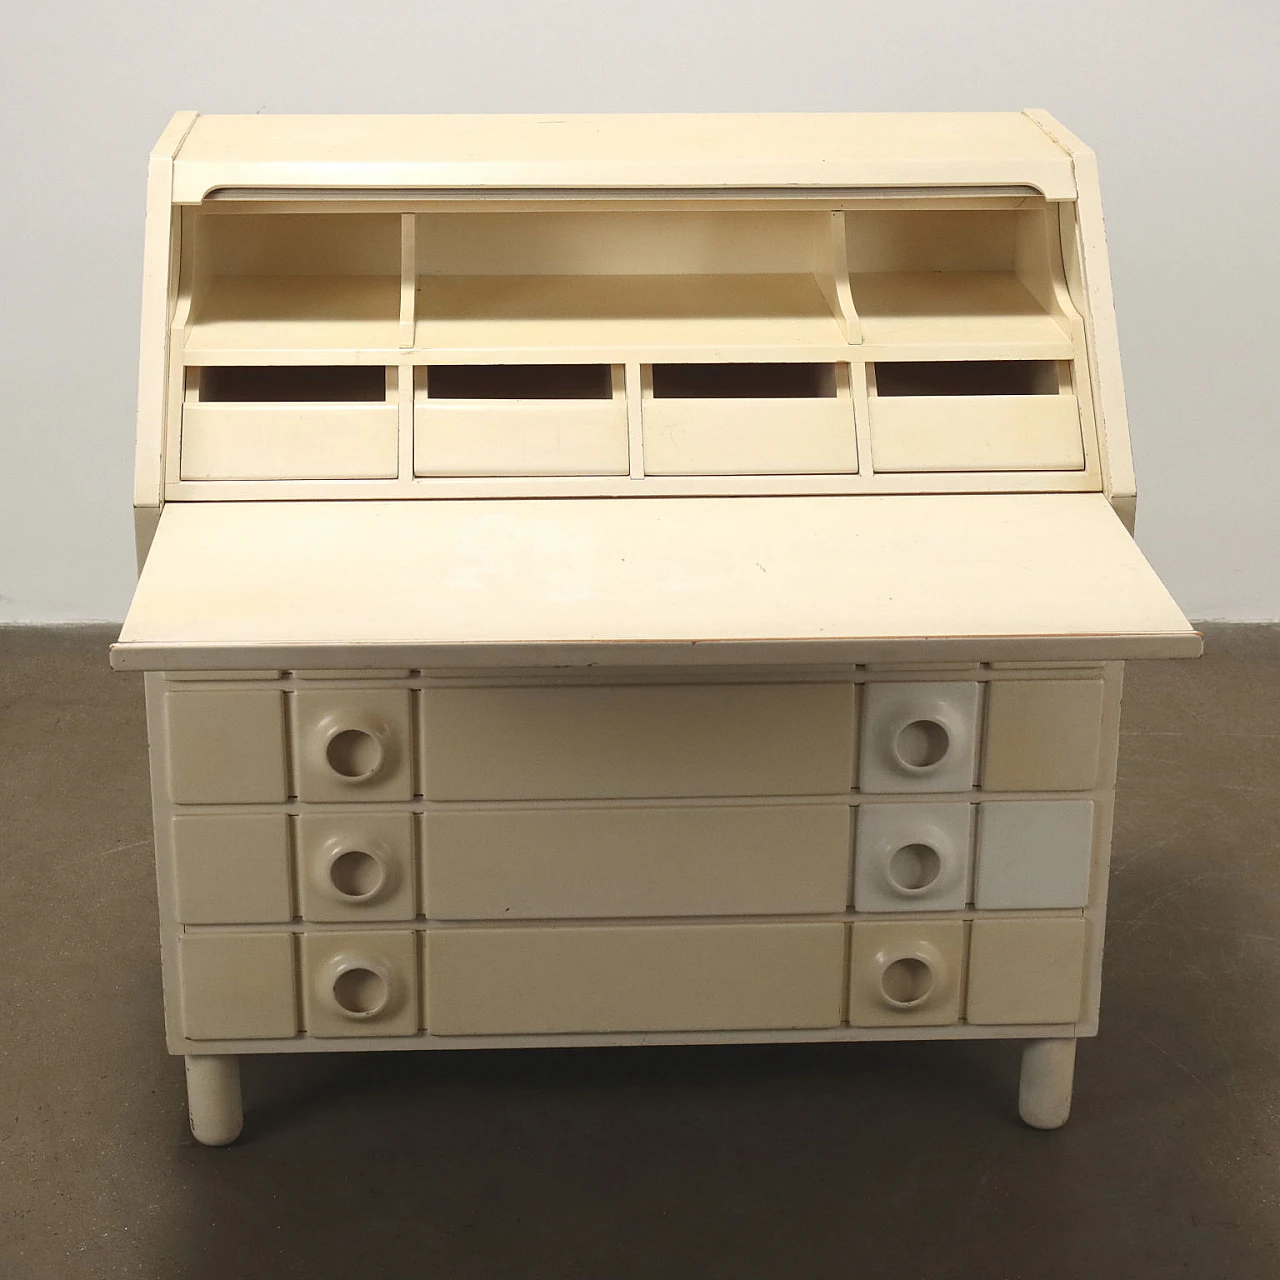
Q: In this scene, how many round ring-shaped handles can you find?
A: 6